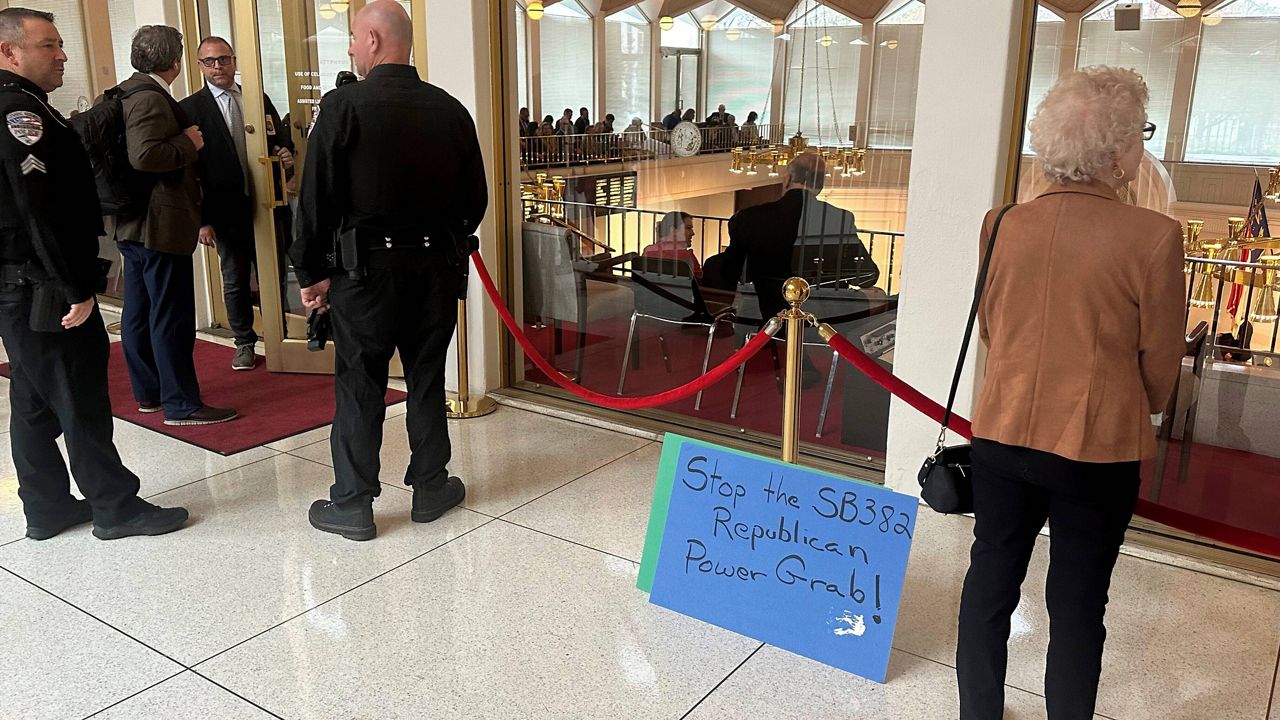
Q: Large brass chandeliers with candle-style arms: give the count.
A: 3